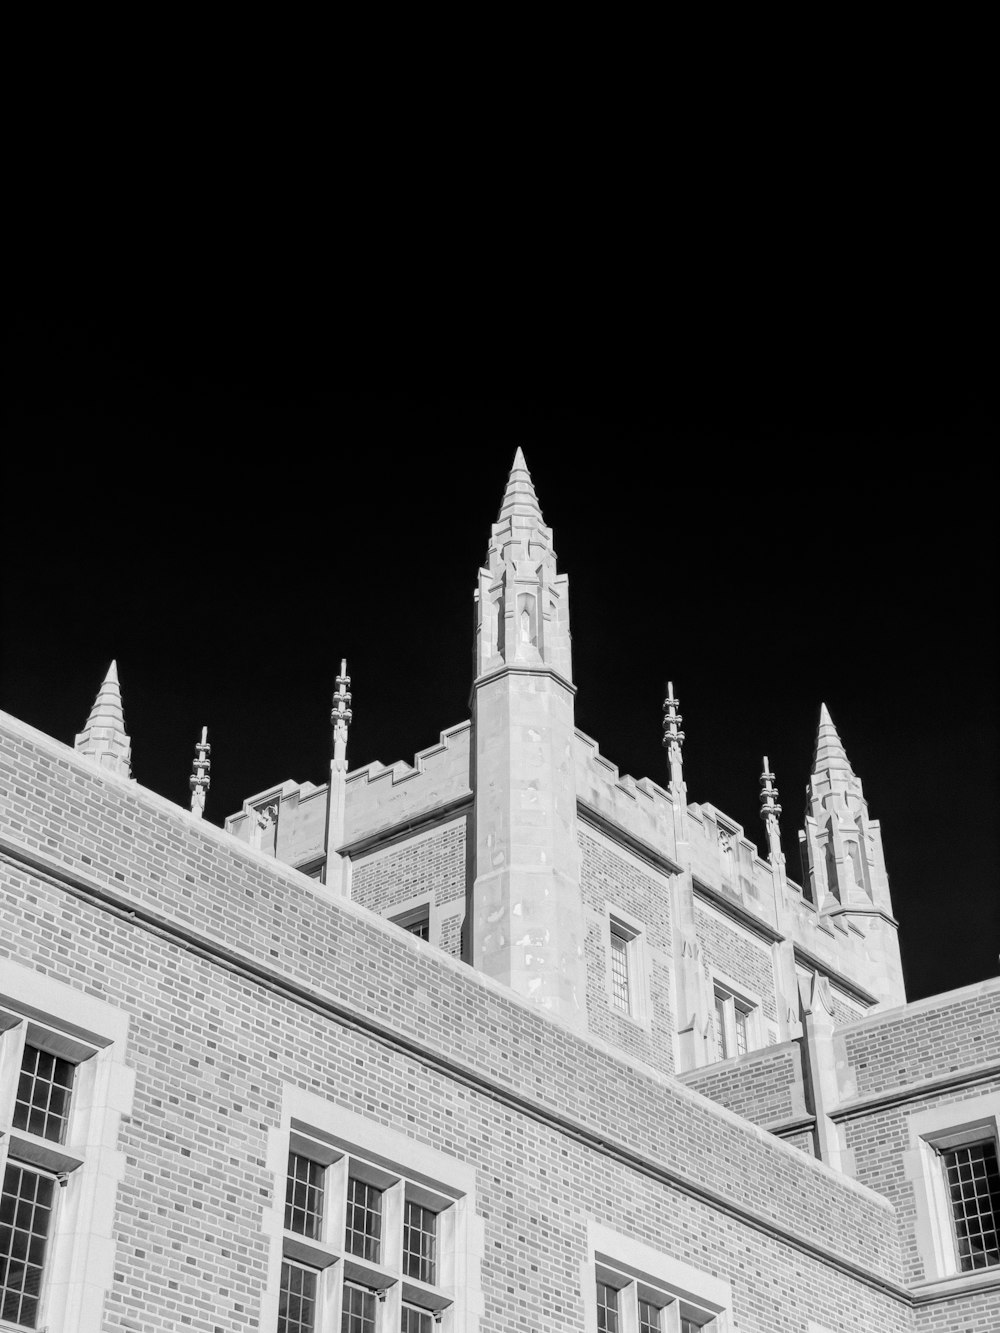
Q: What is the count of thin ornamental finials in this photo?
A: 4